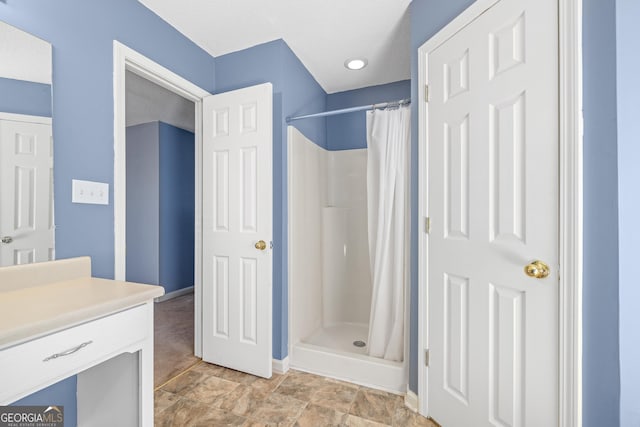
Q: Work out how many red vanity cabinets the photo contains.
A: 0